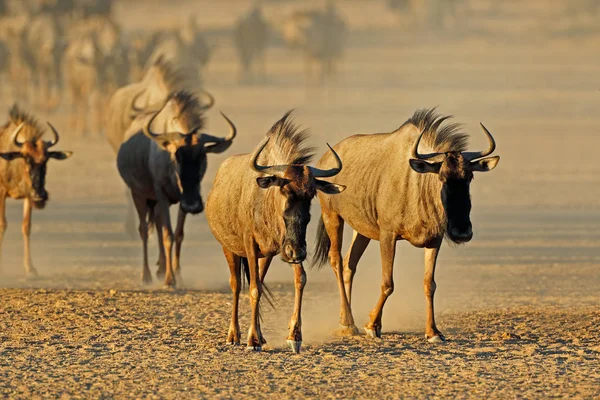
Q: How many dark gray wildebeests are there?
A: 1